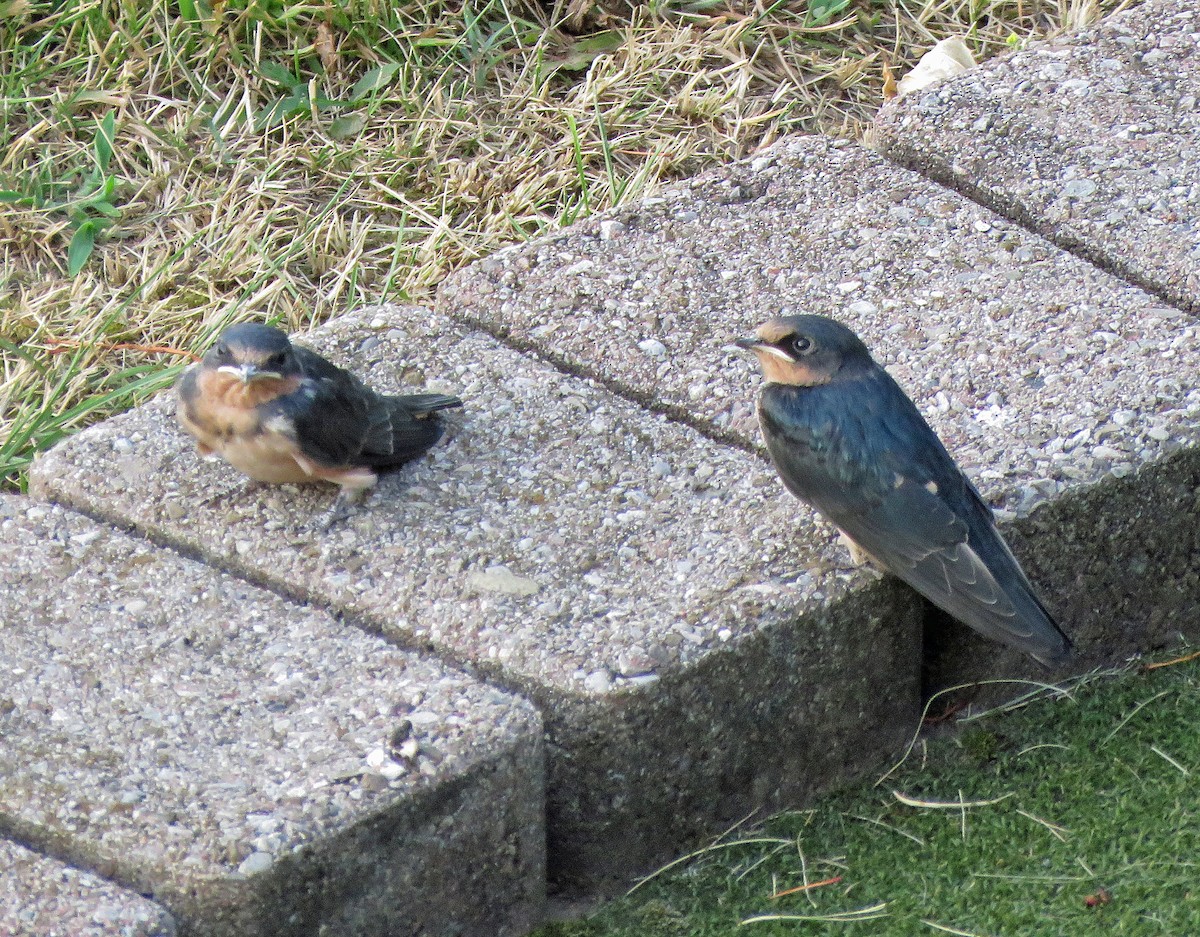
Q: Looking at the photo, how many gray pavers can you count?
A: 5